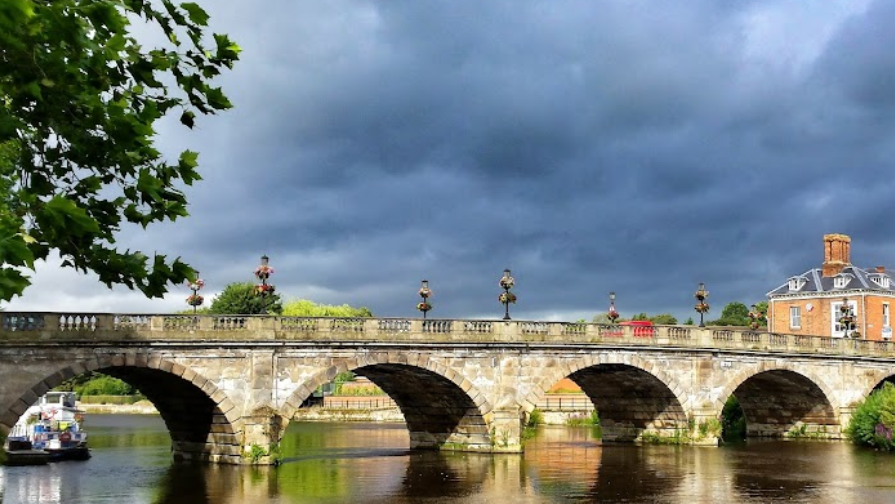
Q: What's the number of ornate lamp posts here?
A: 8